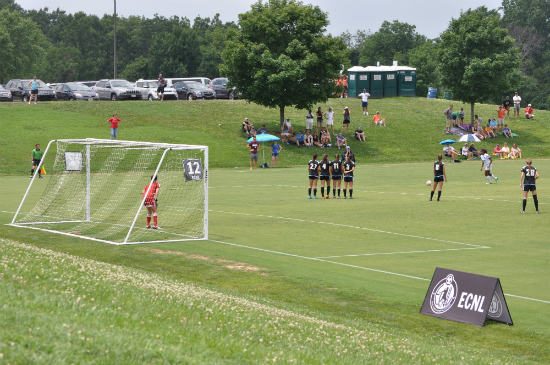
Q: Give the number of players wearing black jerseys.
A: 6